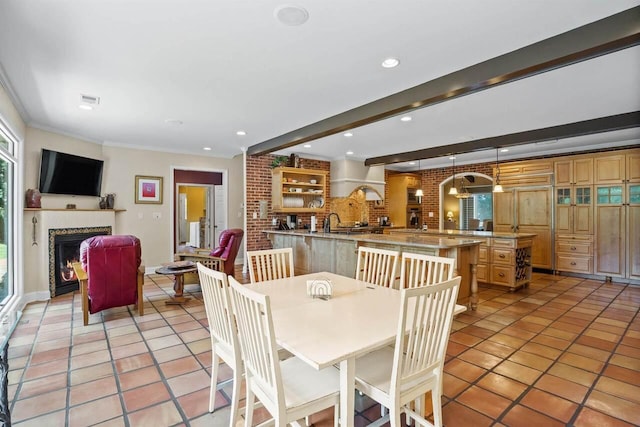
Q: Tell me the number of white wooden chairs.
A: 6